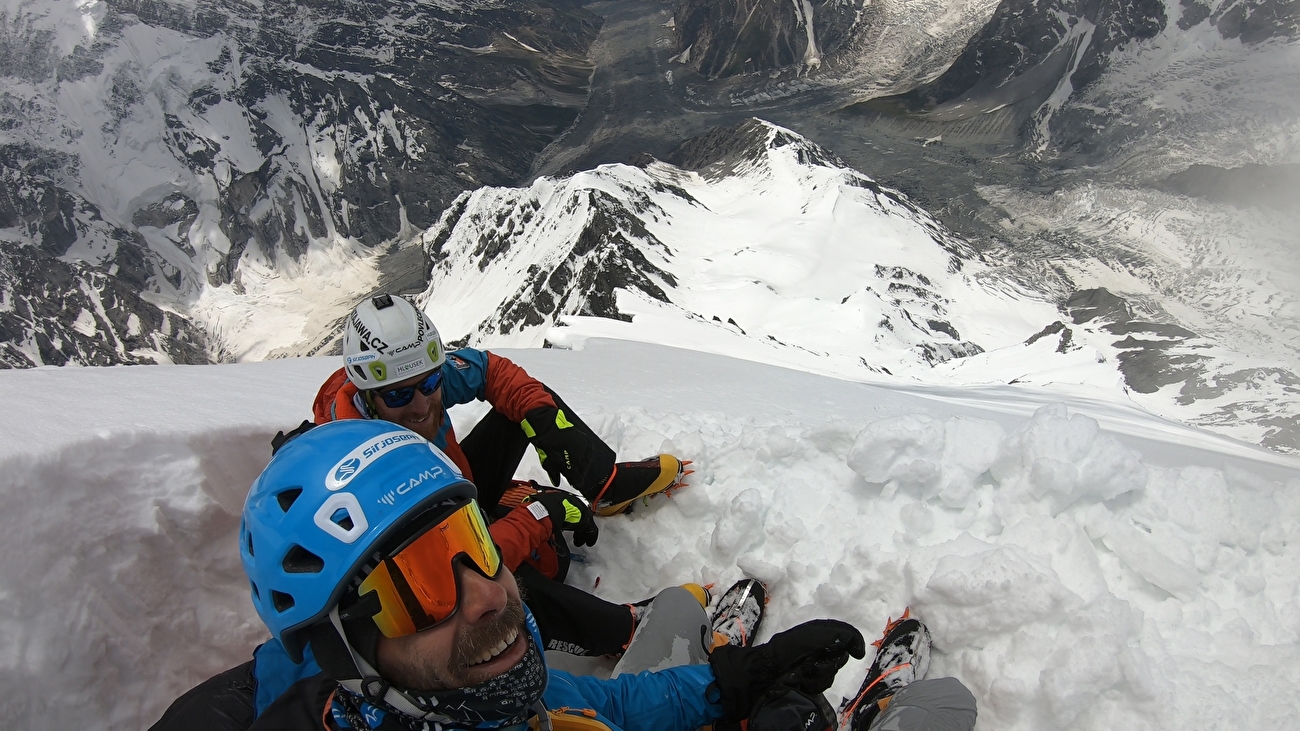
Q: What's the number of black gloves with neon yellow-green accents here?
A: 2